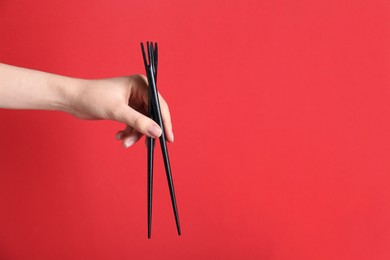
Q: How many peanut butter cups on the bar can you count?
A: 0